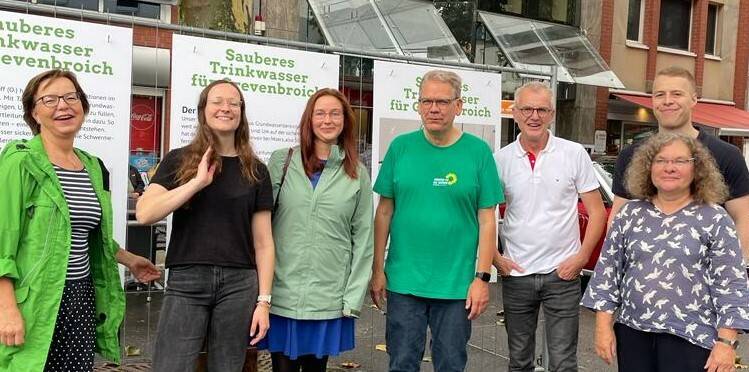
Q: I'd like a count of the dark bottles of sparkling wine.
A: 0